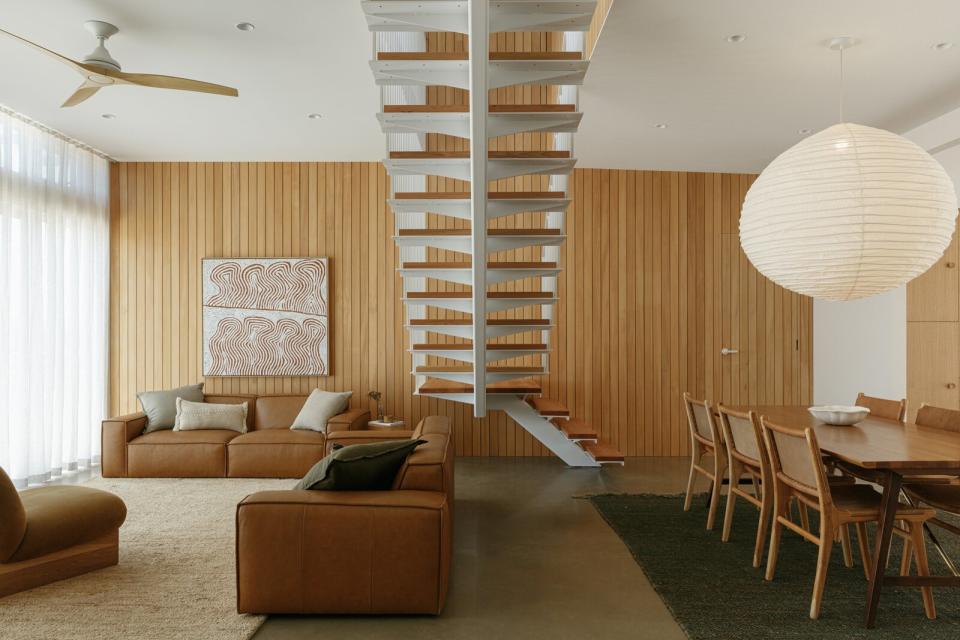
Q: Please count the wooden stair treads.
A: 14